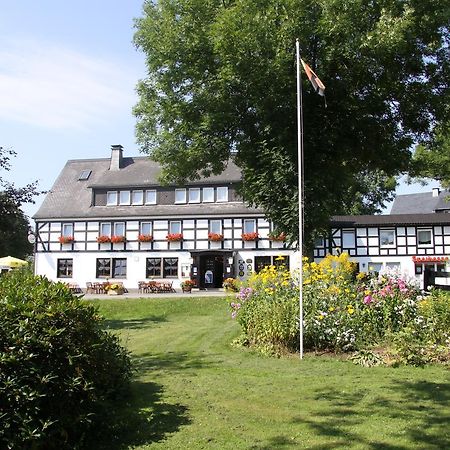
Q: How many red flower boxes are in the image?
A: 8